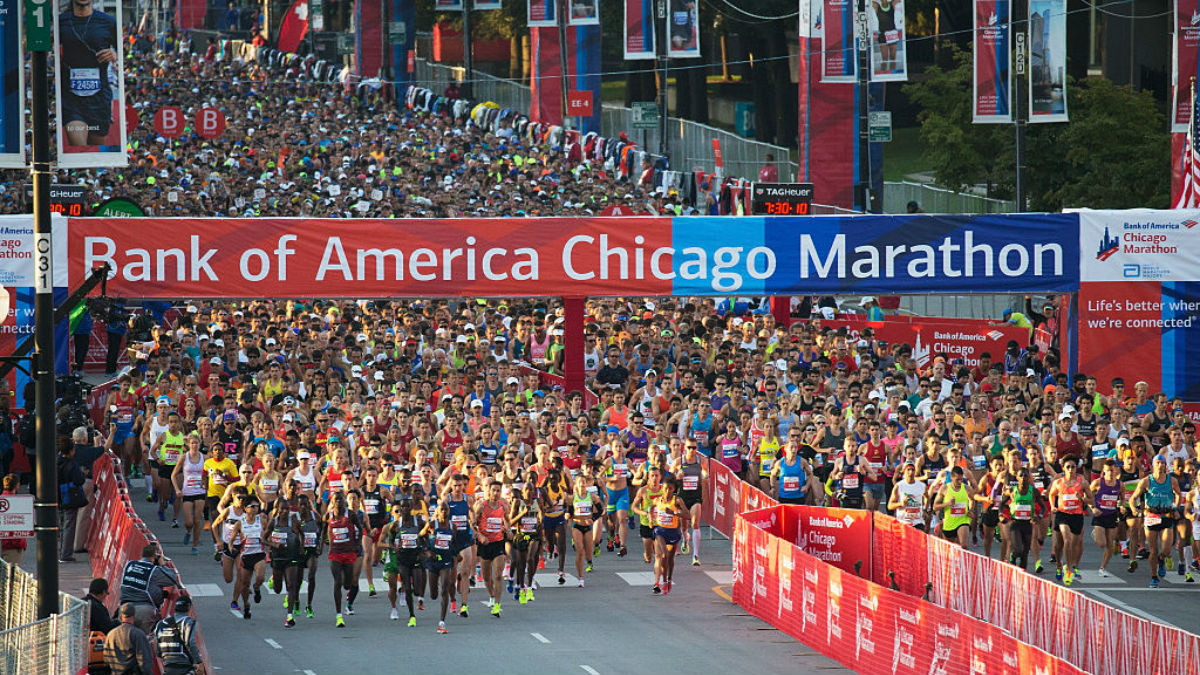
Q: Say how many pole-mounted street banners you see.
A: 13